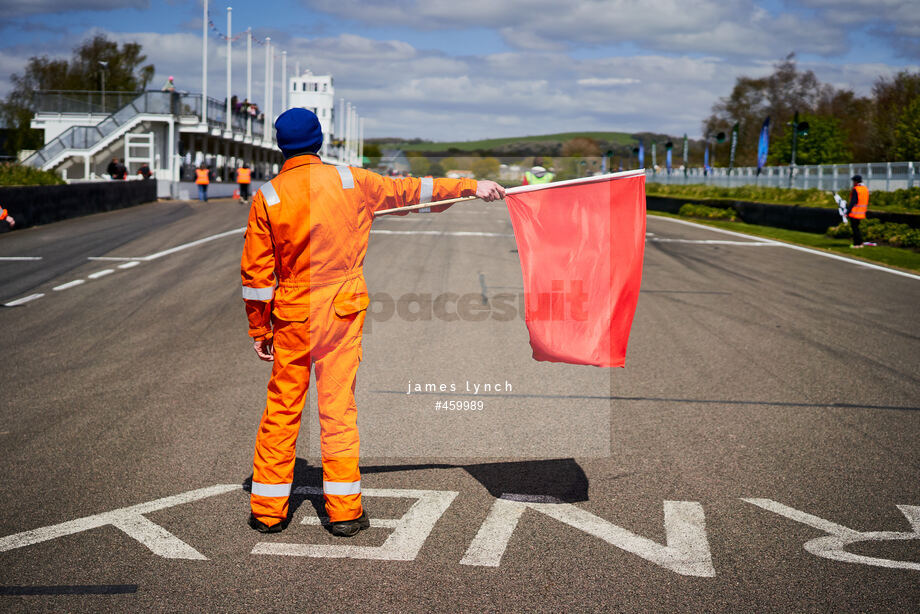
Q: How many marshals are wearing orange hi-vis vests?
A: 3